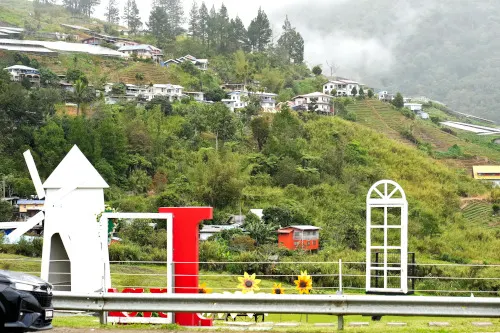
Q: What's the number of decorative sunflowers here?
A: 4